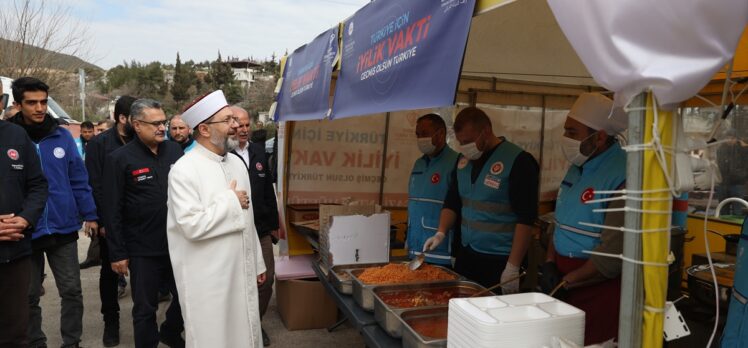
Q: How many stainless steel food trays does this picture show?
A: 4